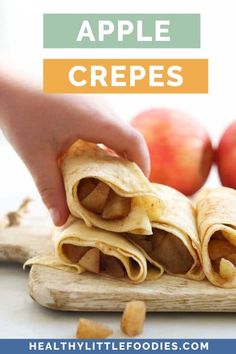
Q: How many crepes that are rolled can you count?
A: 4